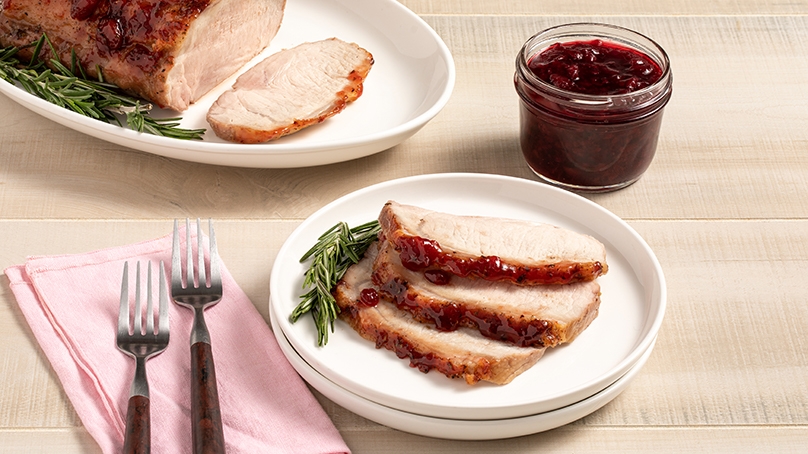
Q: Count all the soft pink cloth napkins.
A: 1